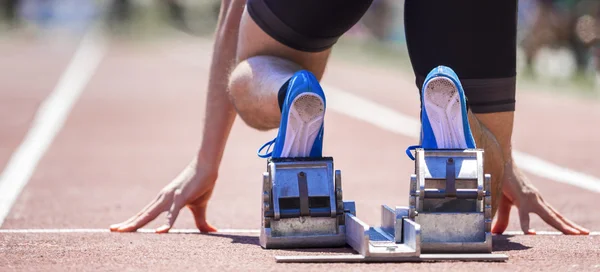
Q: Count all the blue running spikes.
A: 2